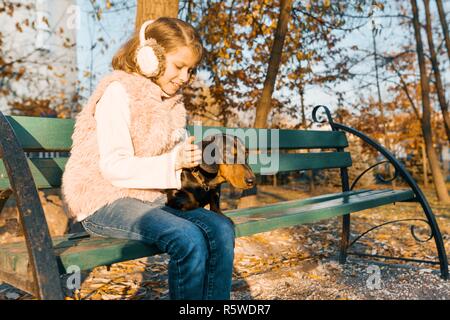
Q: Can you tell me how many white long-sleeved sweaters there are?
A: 1